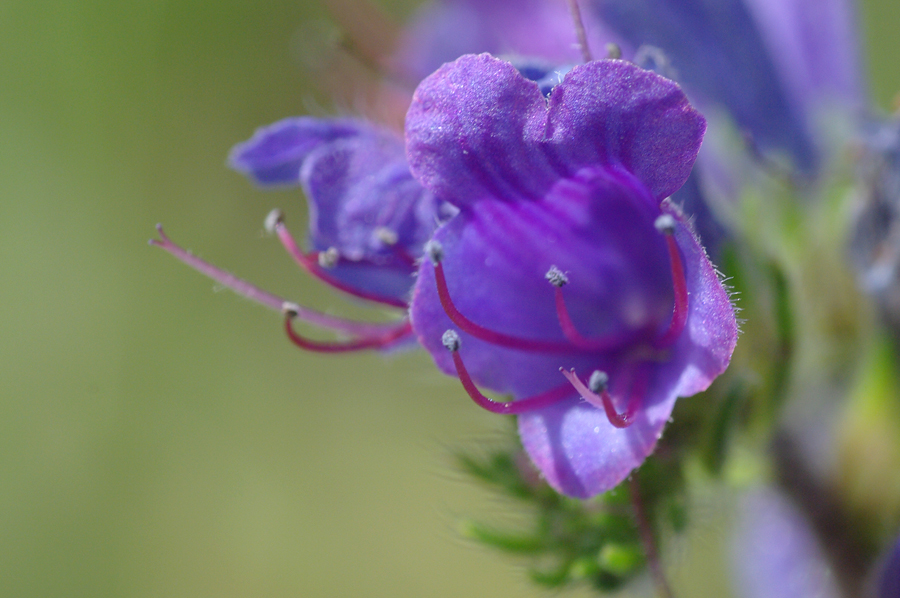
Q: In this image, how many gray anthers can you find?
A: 9